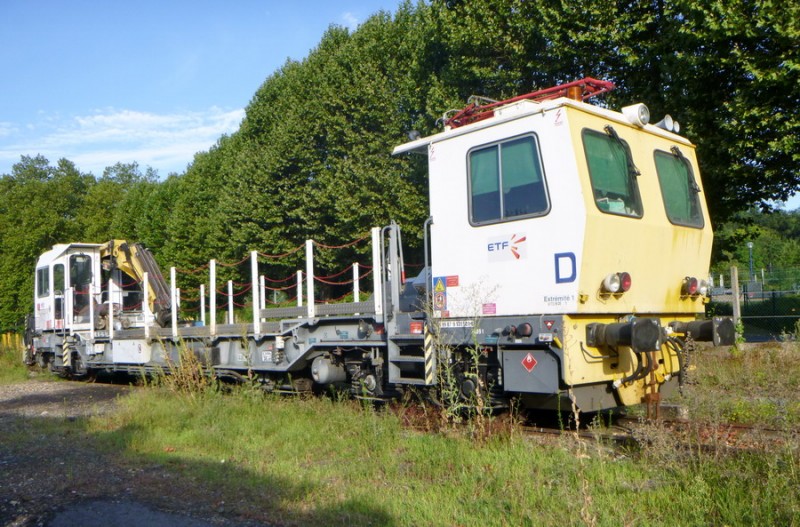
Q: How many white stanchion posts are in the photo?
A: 15